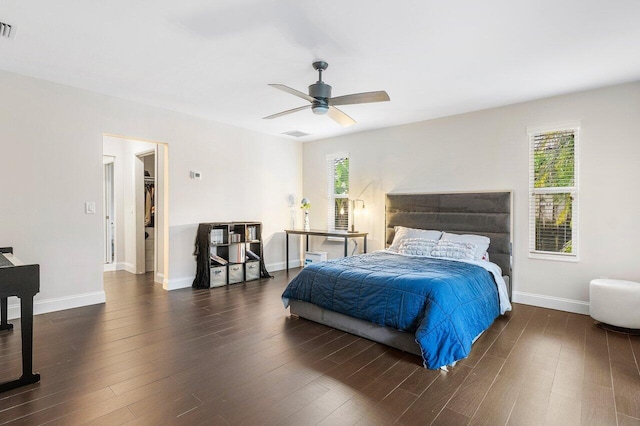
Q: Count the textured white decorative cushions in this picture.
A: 2